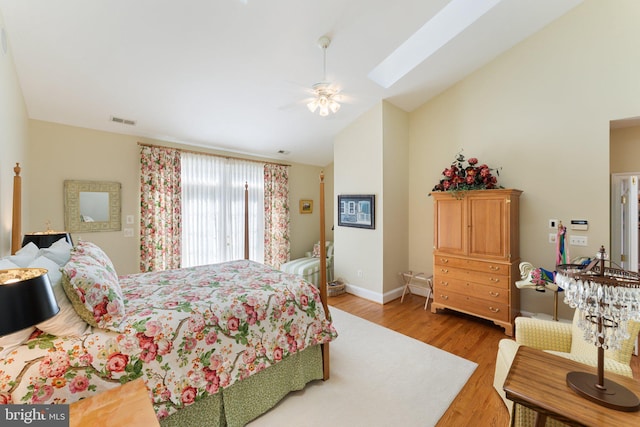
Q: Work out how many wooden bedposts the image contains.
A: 3